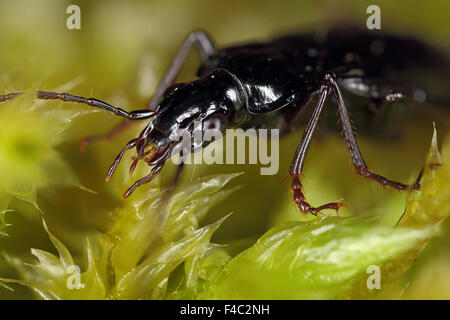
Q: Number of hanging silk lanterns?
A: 0